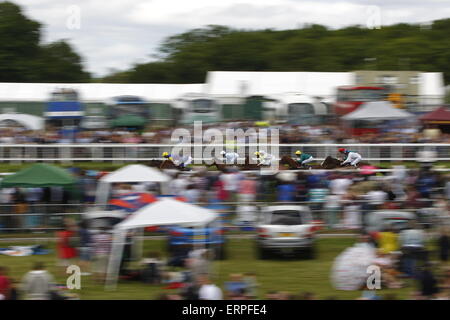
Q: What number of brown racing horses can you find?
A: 5